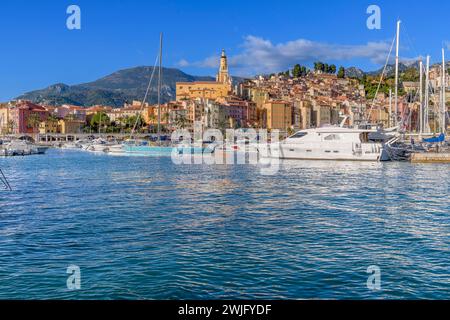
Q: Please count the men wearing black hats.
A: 0